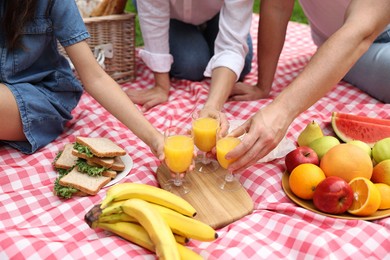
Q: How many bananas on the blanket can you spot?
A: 5